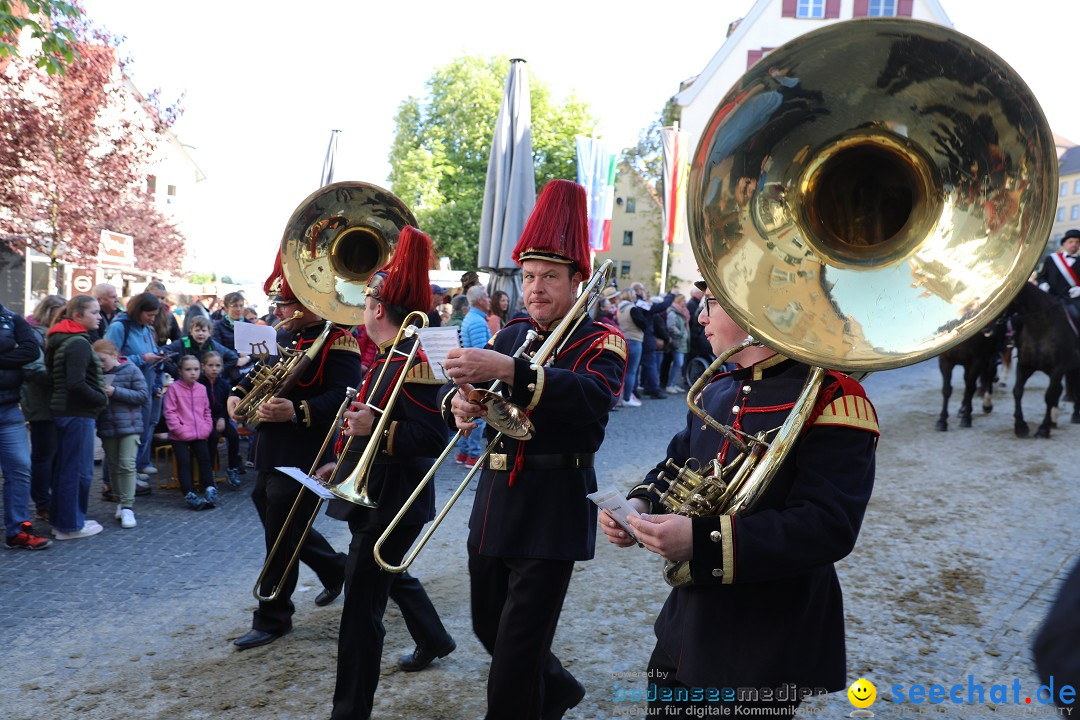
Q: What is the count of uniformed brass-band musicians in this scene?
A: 4